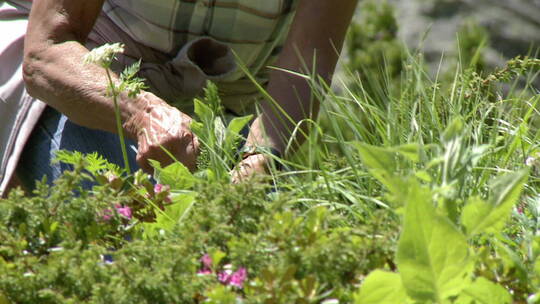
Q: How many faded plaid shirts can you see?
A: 1